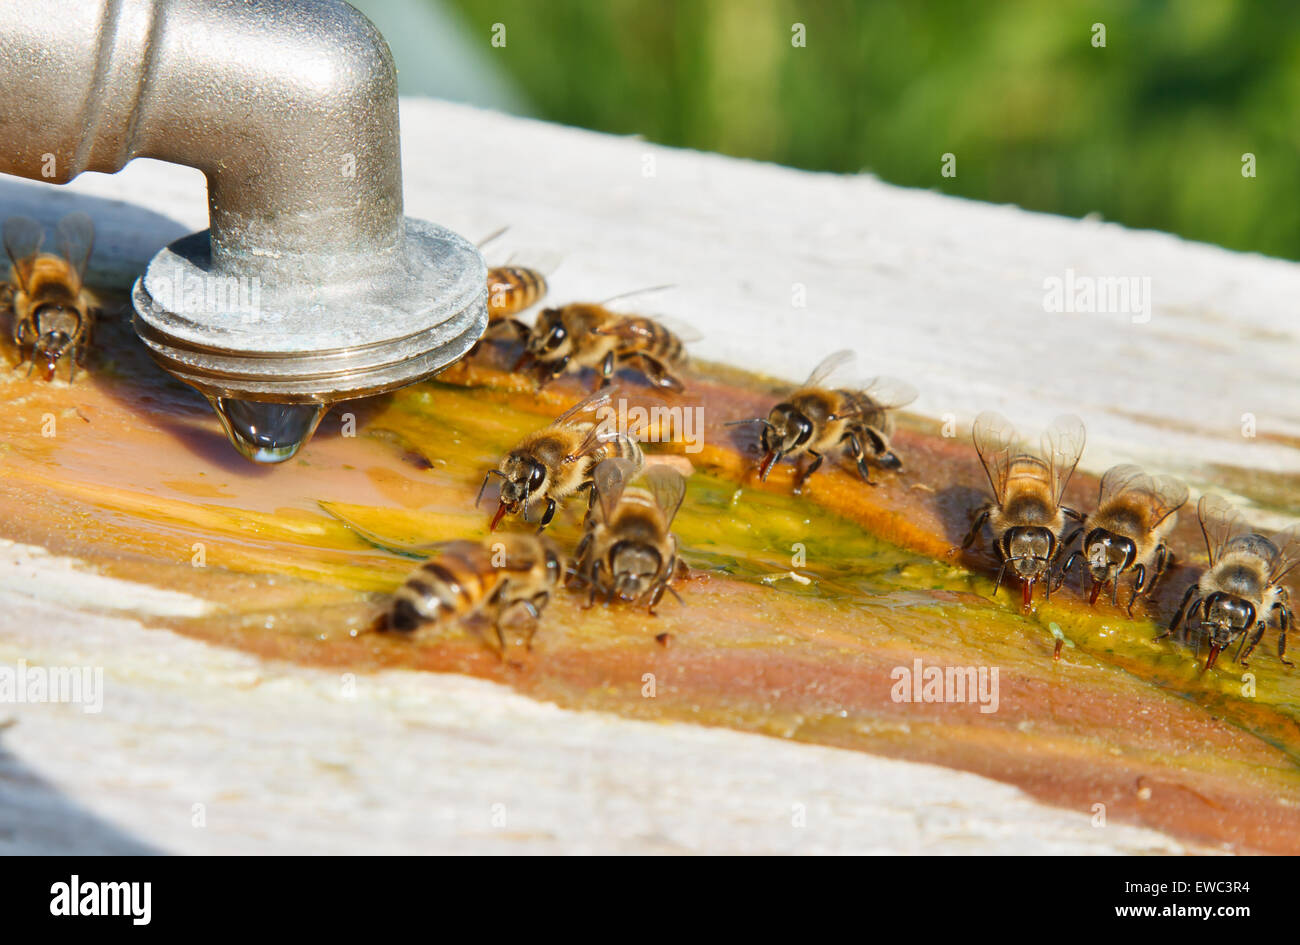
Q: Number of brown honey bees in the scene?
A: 10